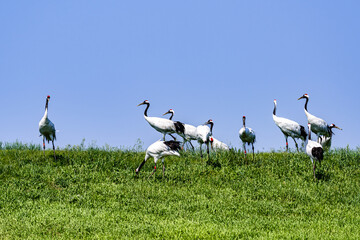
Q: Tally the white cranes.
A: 11